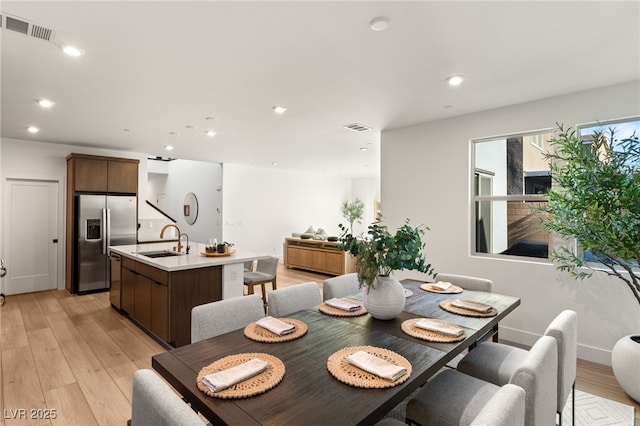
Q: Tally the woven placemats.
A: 7